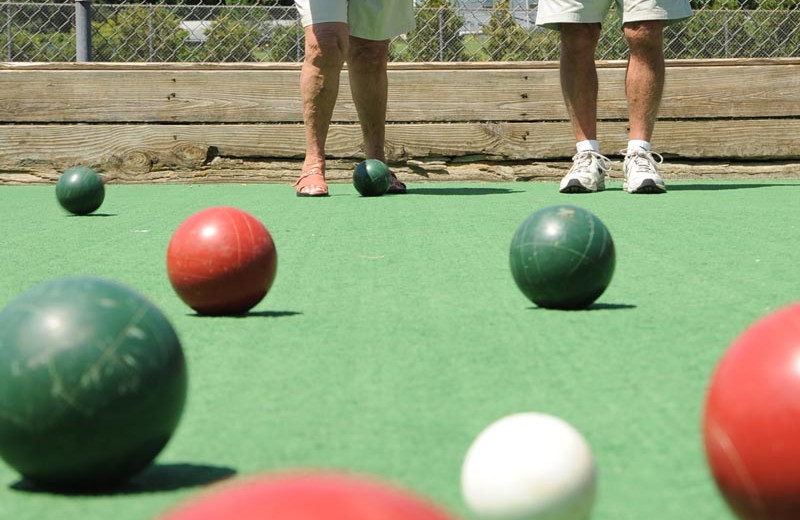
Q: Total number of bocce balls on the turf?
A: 8